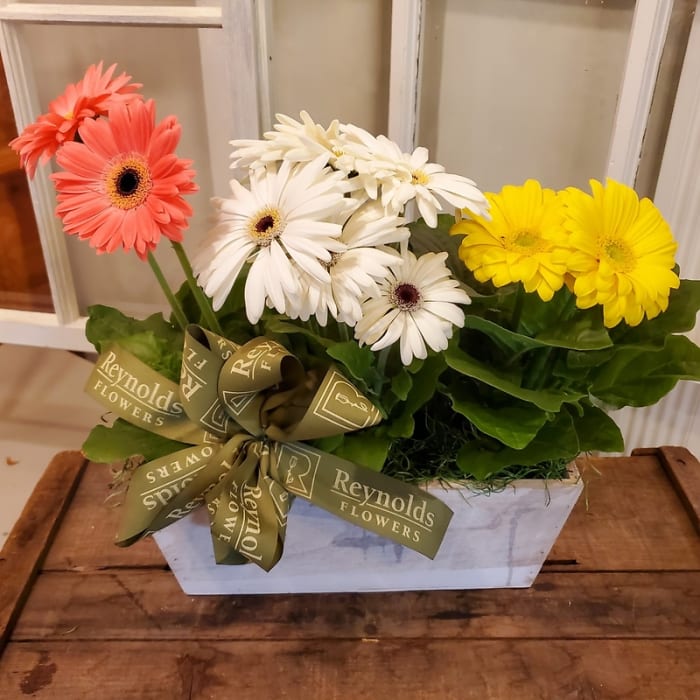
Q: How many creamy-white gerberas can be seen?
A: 5